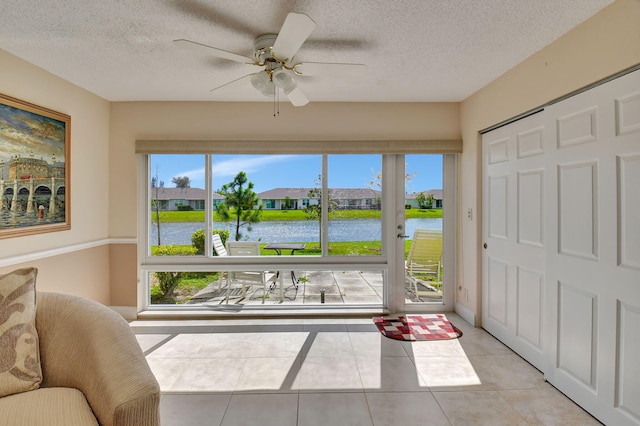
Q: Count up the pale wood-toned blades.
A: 5